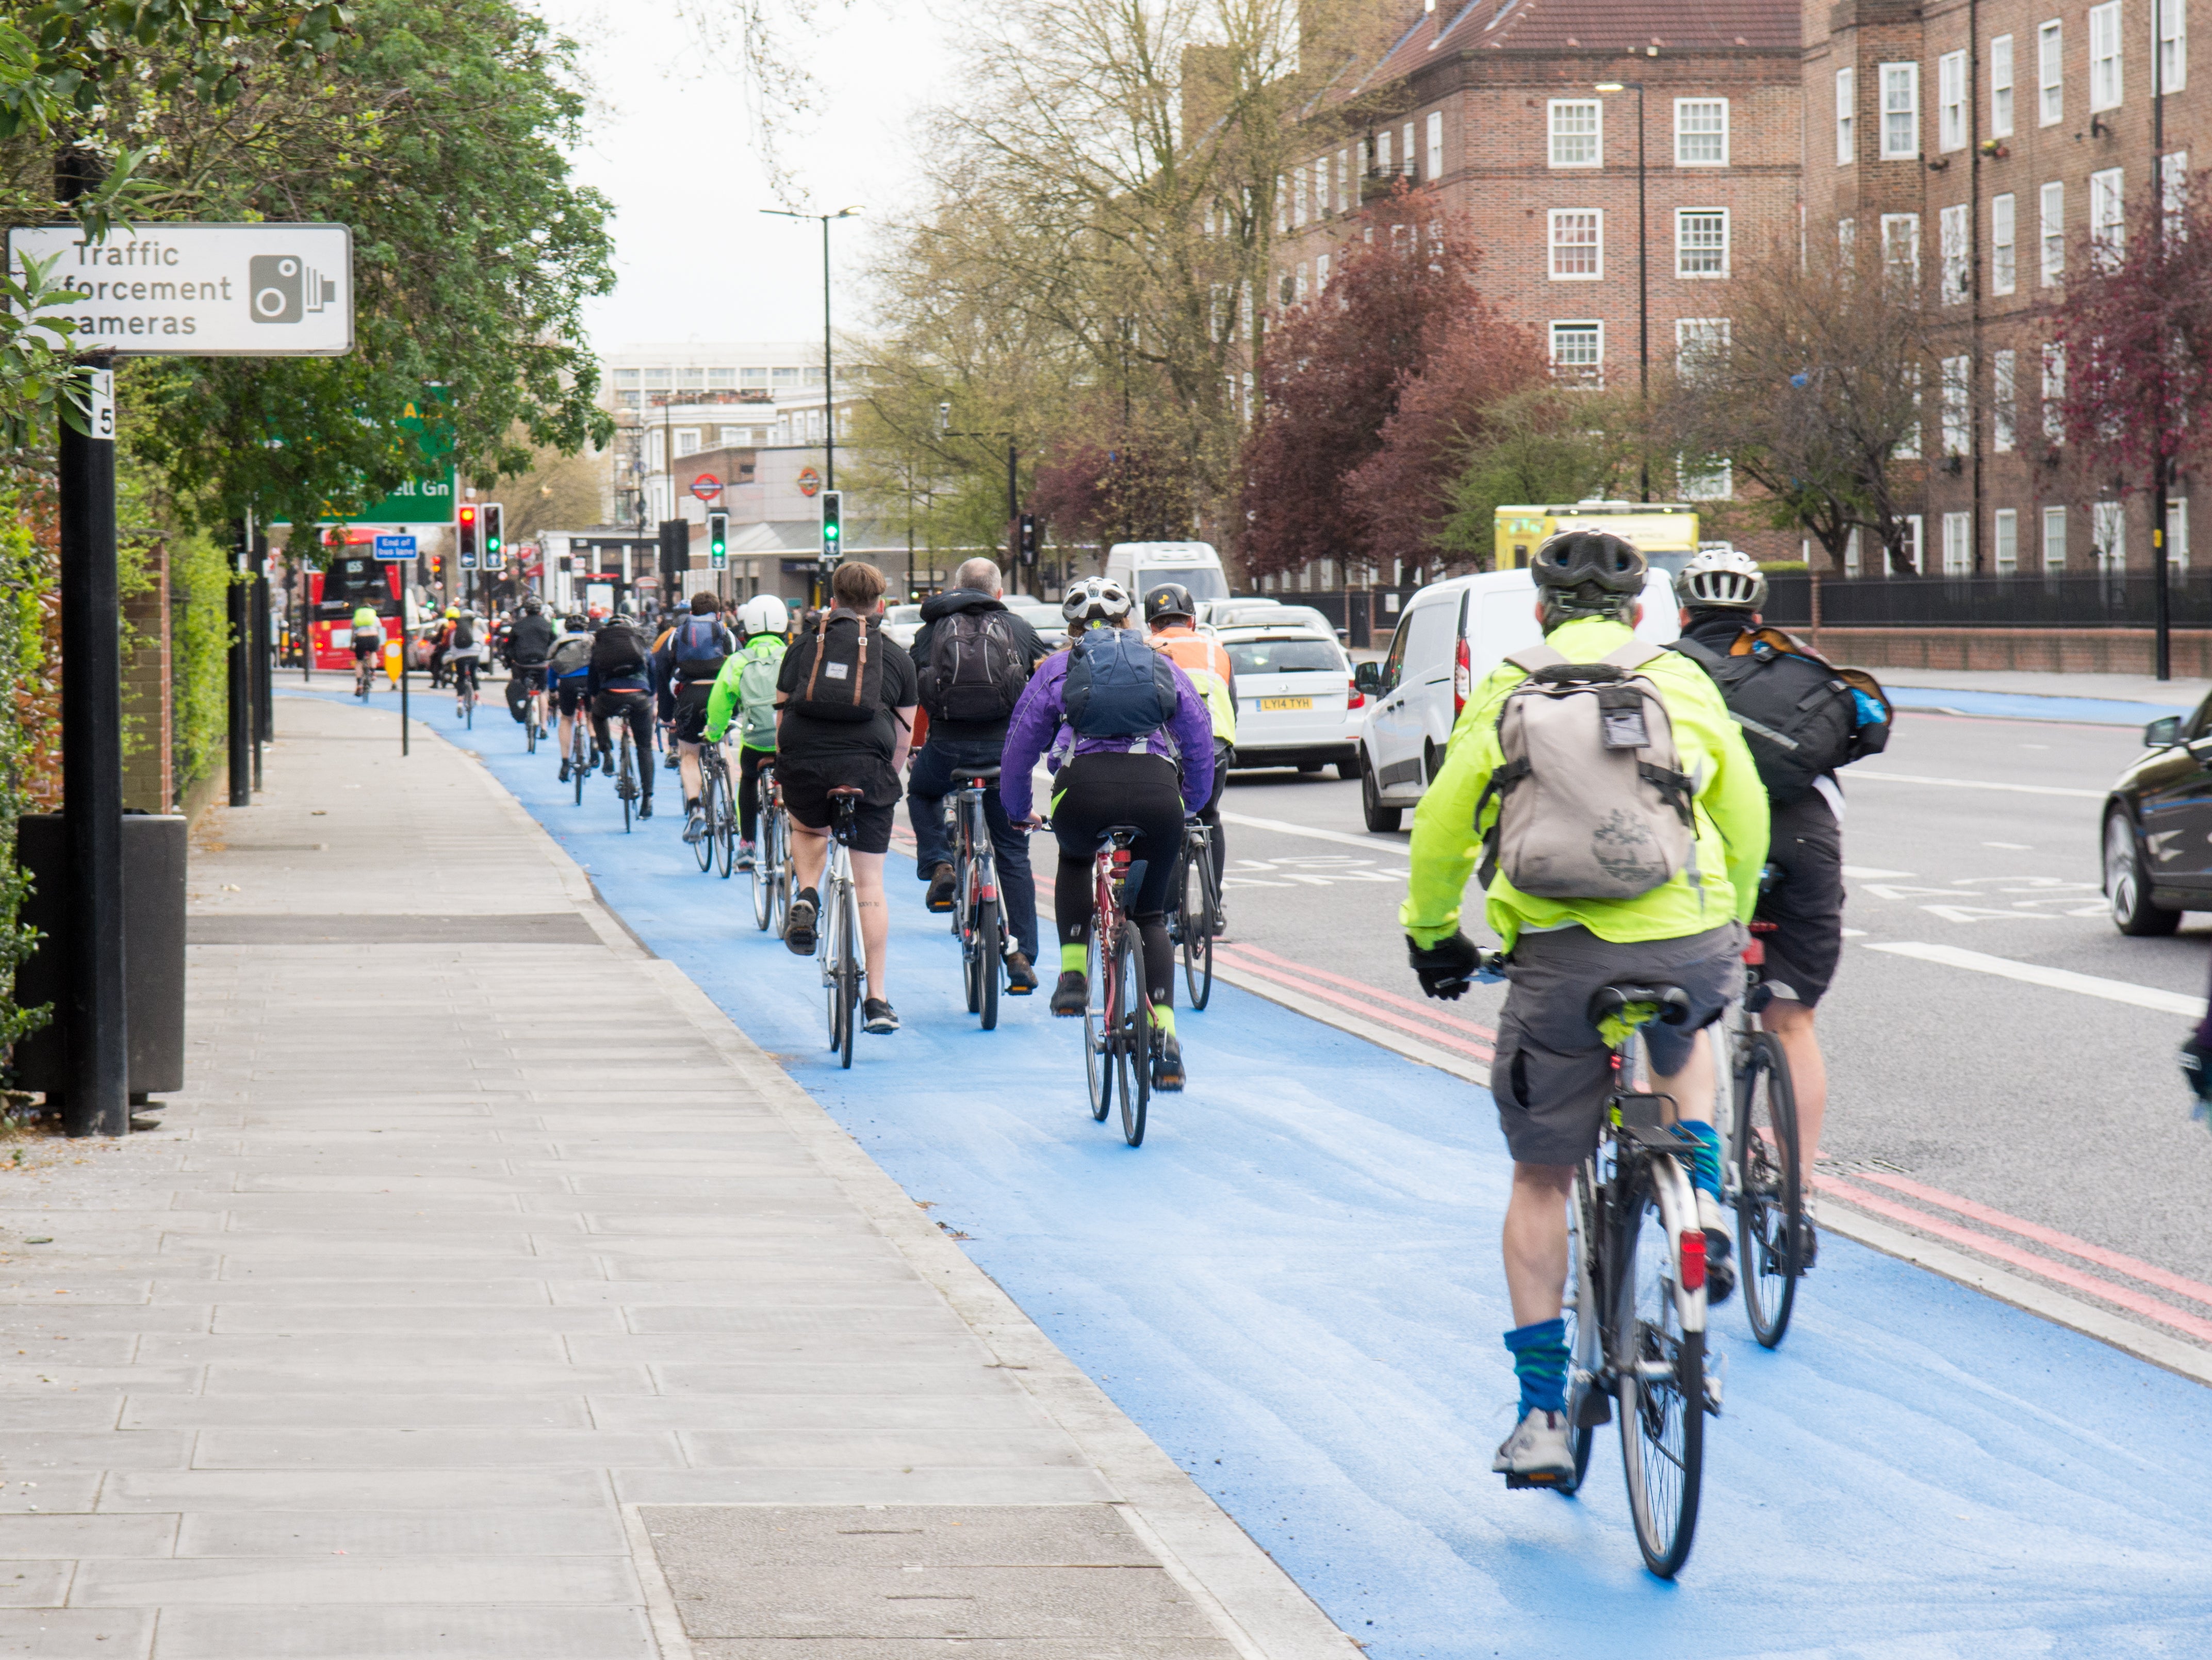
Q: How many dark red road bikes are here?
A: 1